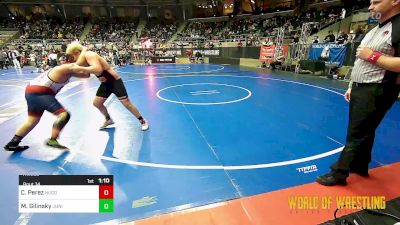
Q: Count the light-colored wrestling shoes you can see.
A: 2